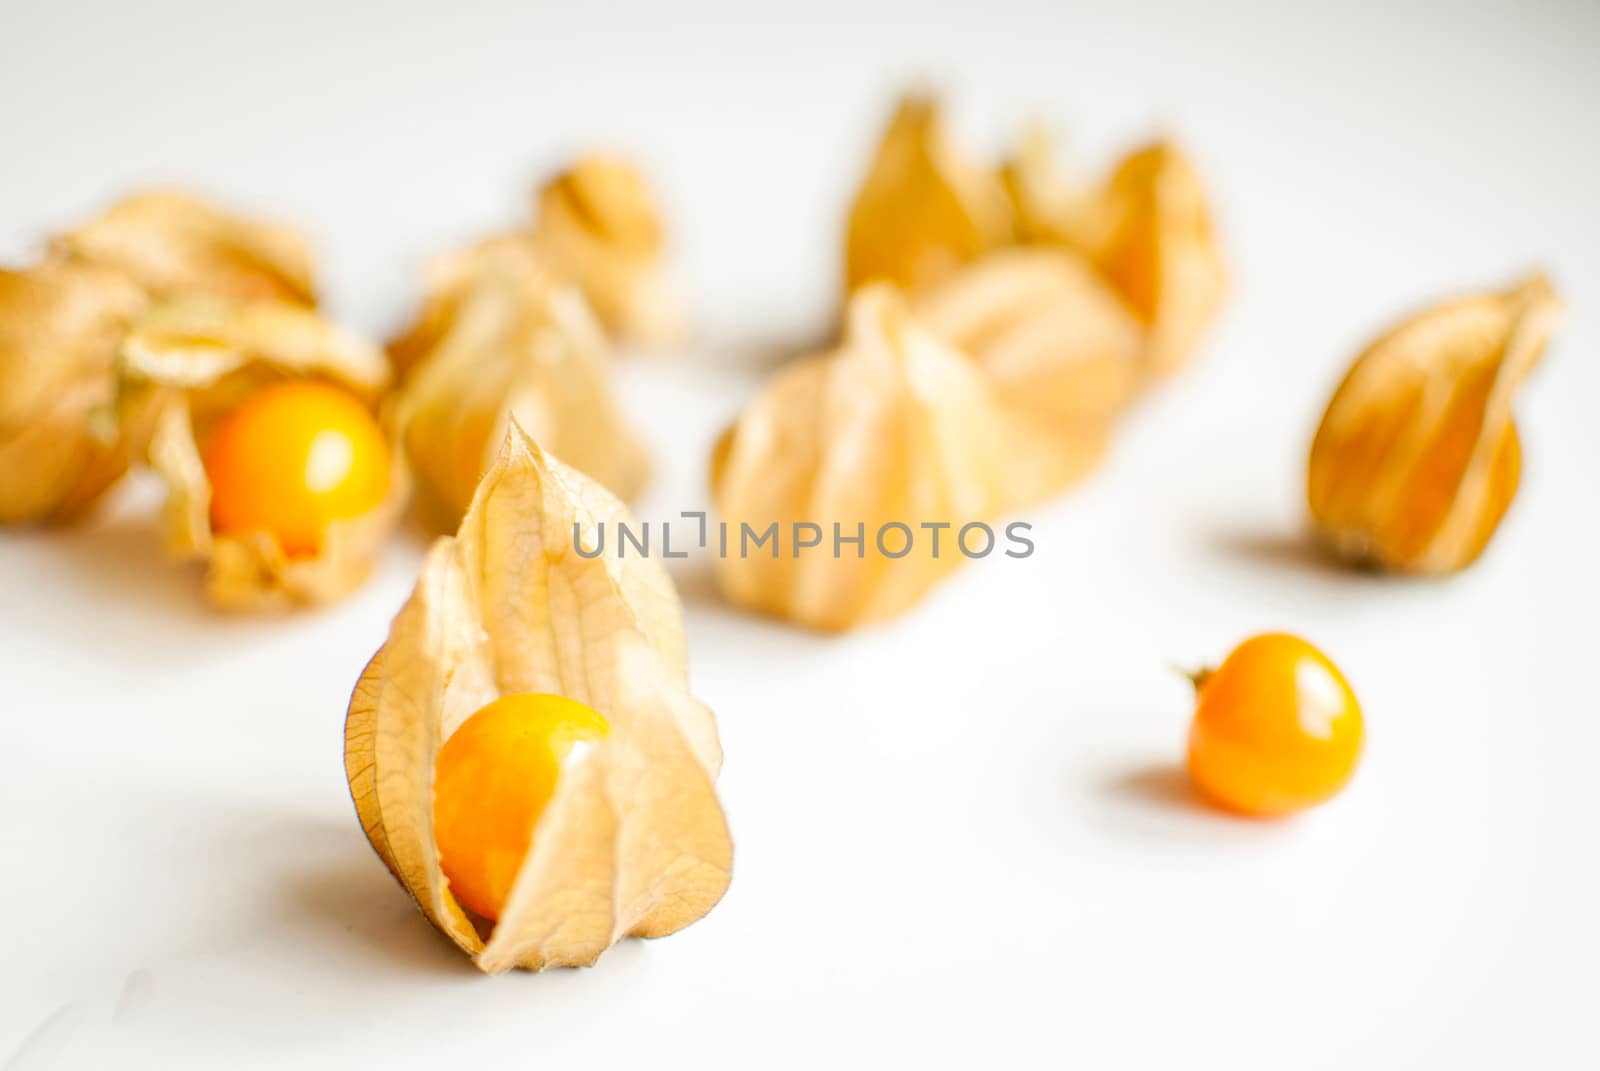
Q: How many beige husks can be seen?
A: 11